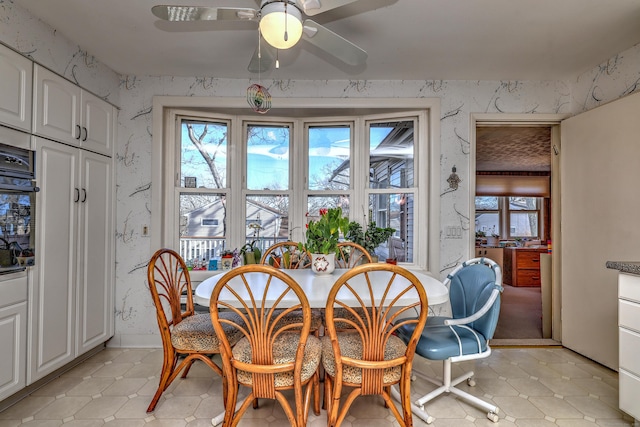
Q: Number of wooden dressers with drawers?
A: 1